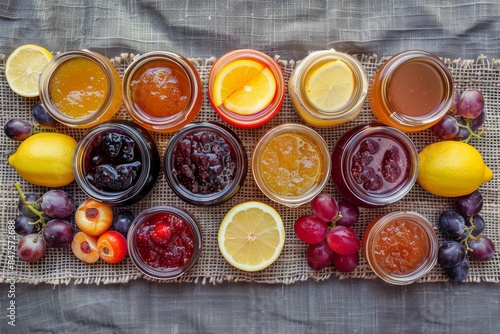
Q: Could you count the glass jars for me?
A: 11